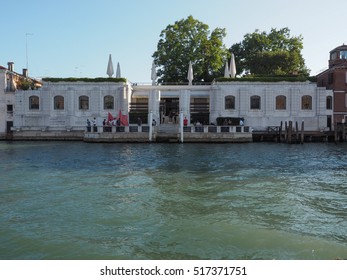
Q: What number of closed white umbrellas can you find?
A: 6